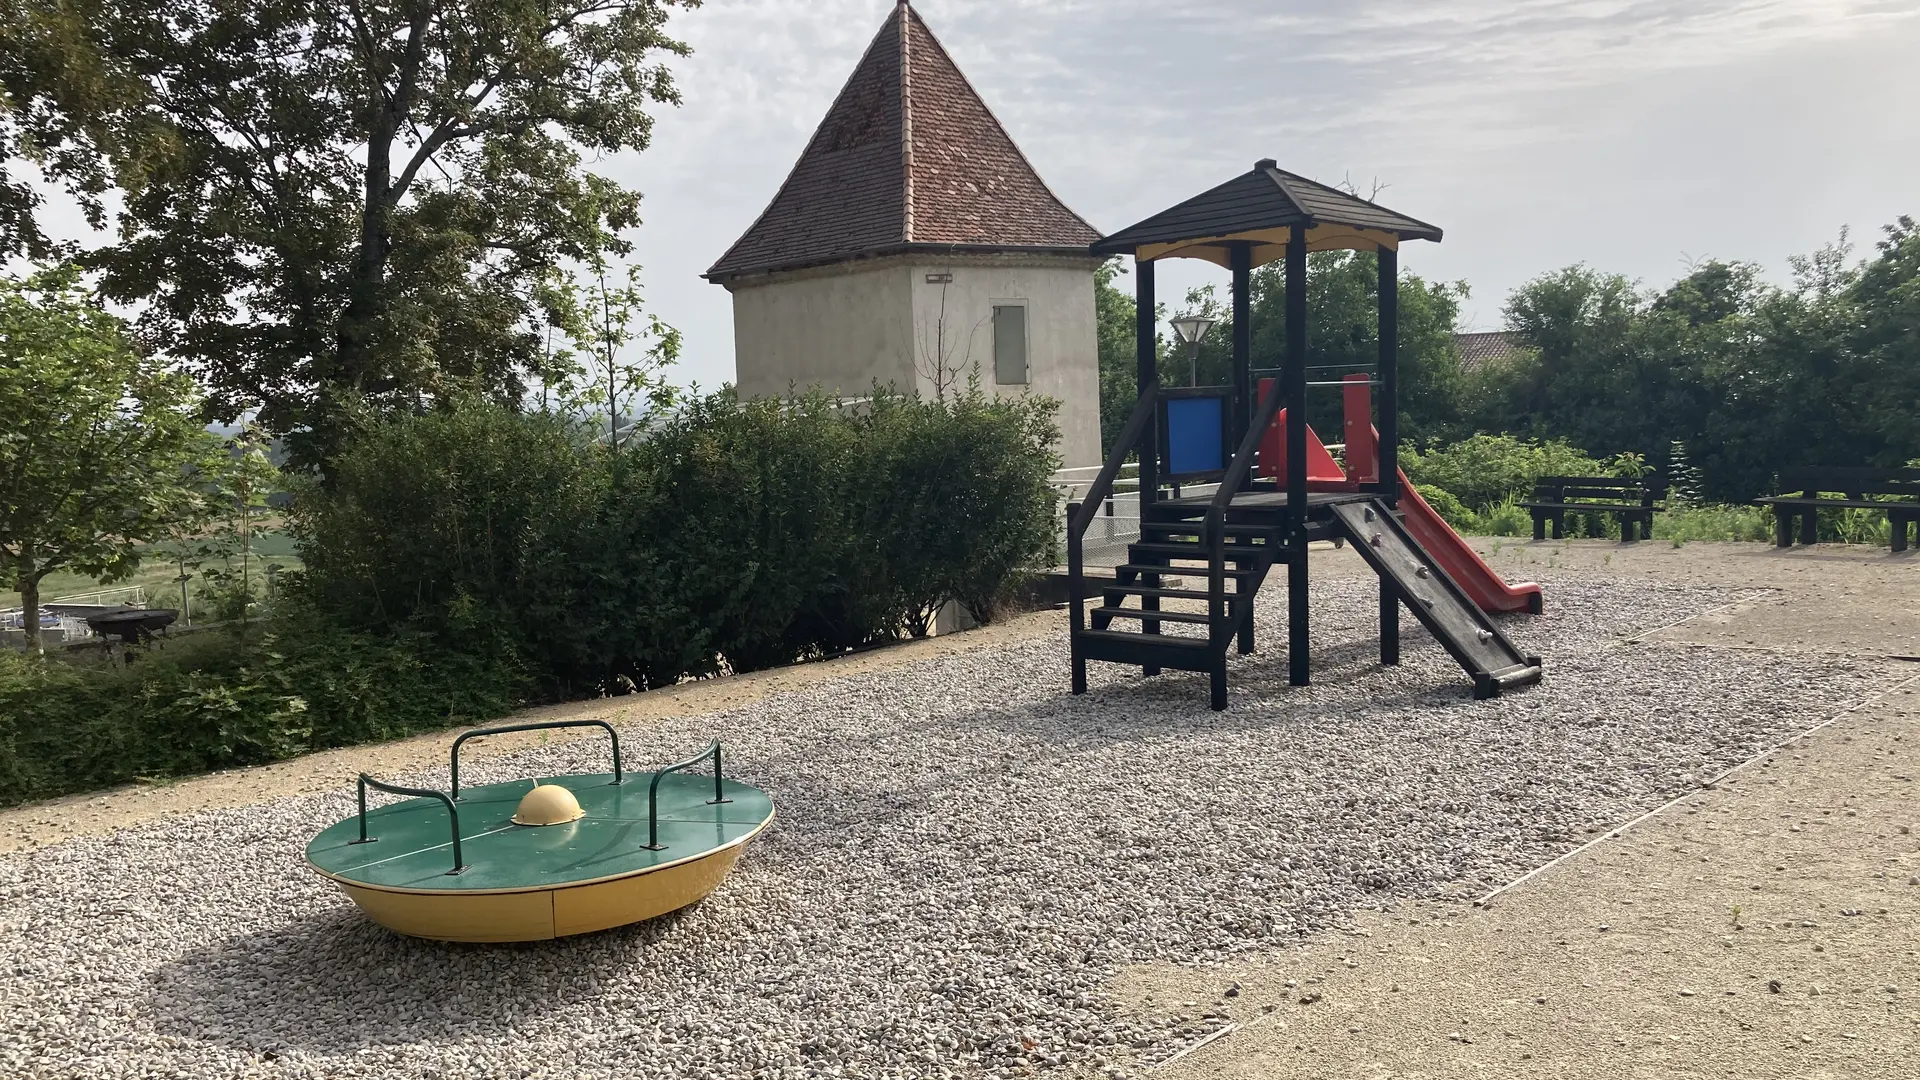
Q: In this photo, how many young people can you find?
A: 0